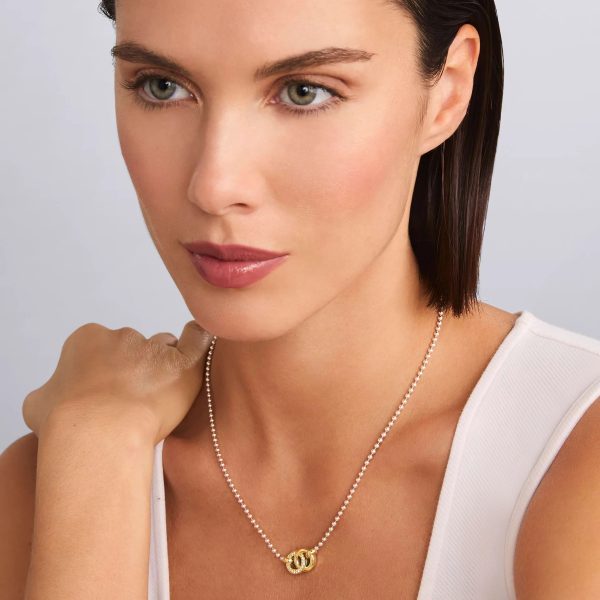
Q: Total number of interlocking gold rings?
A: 2